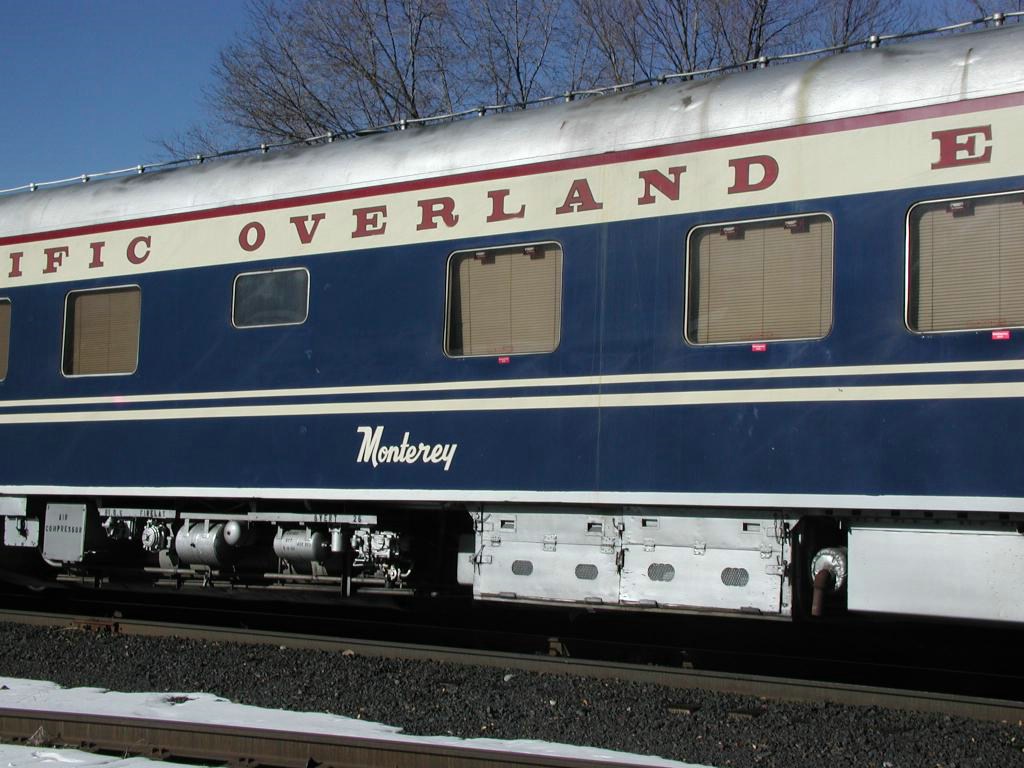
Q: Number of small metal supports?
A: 13